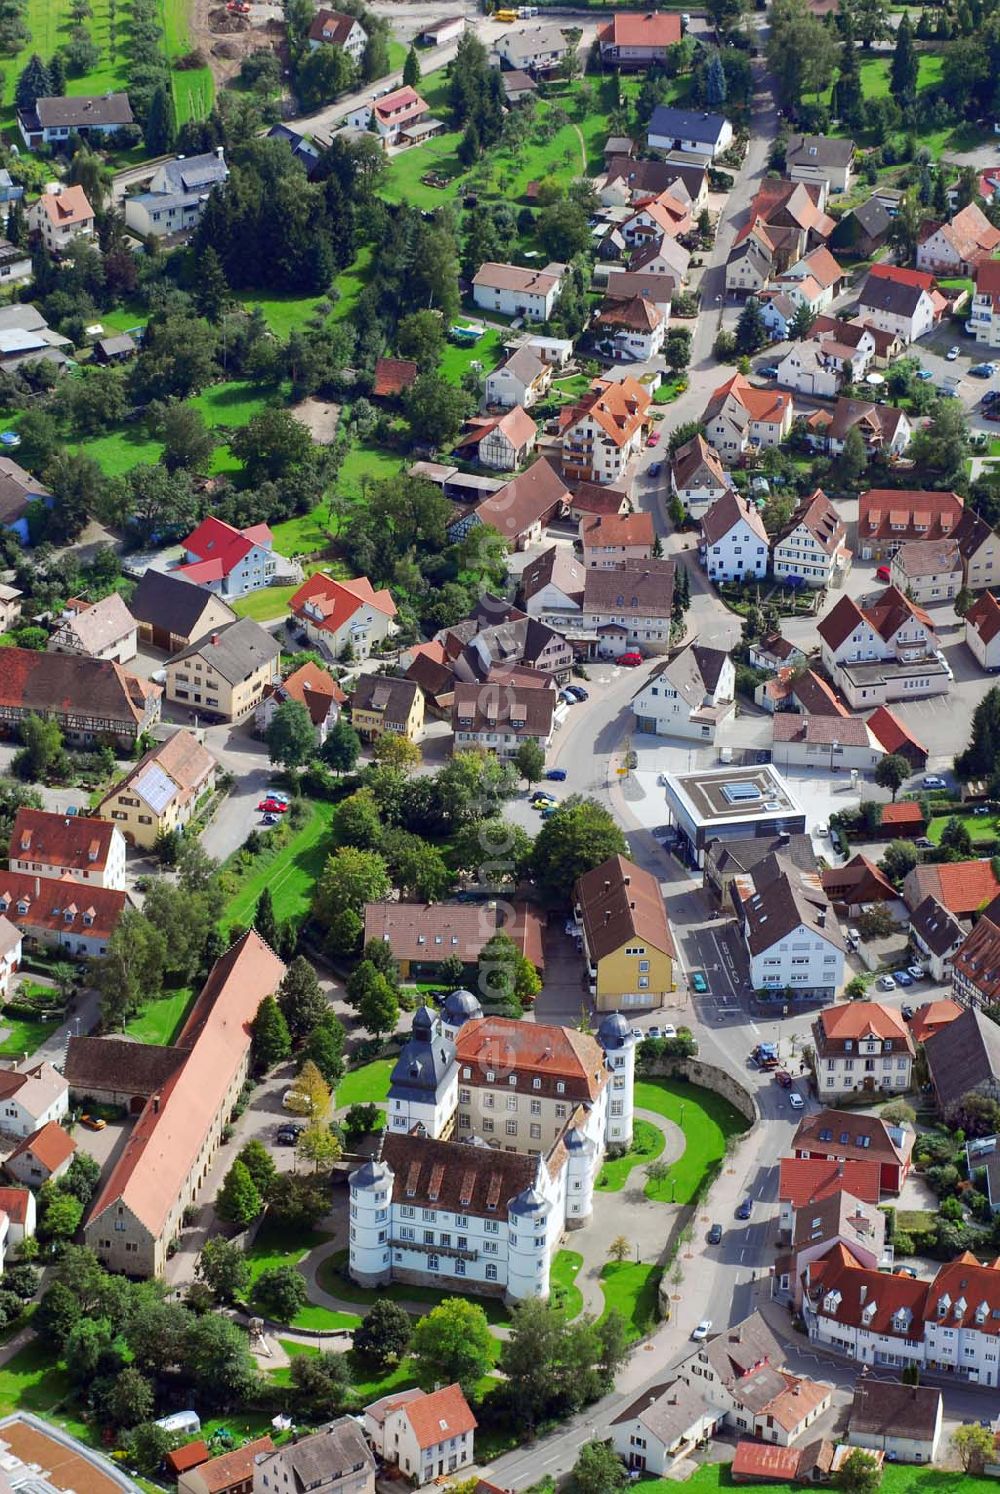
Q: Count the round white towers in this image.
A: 5